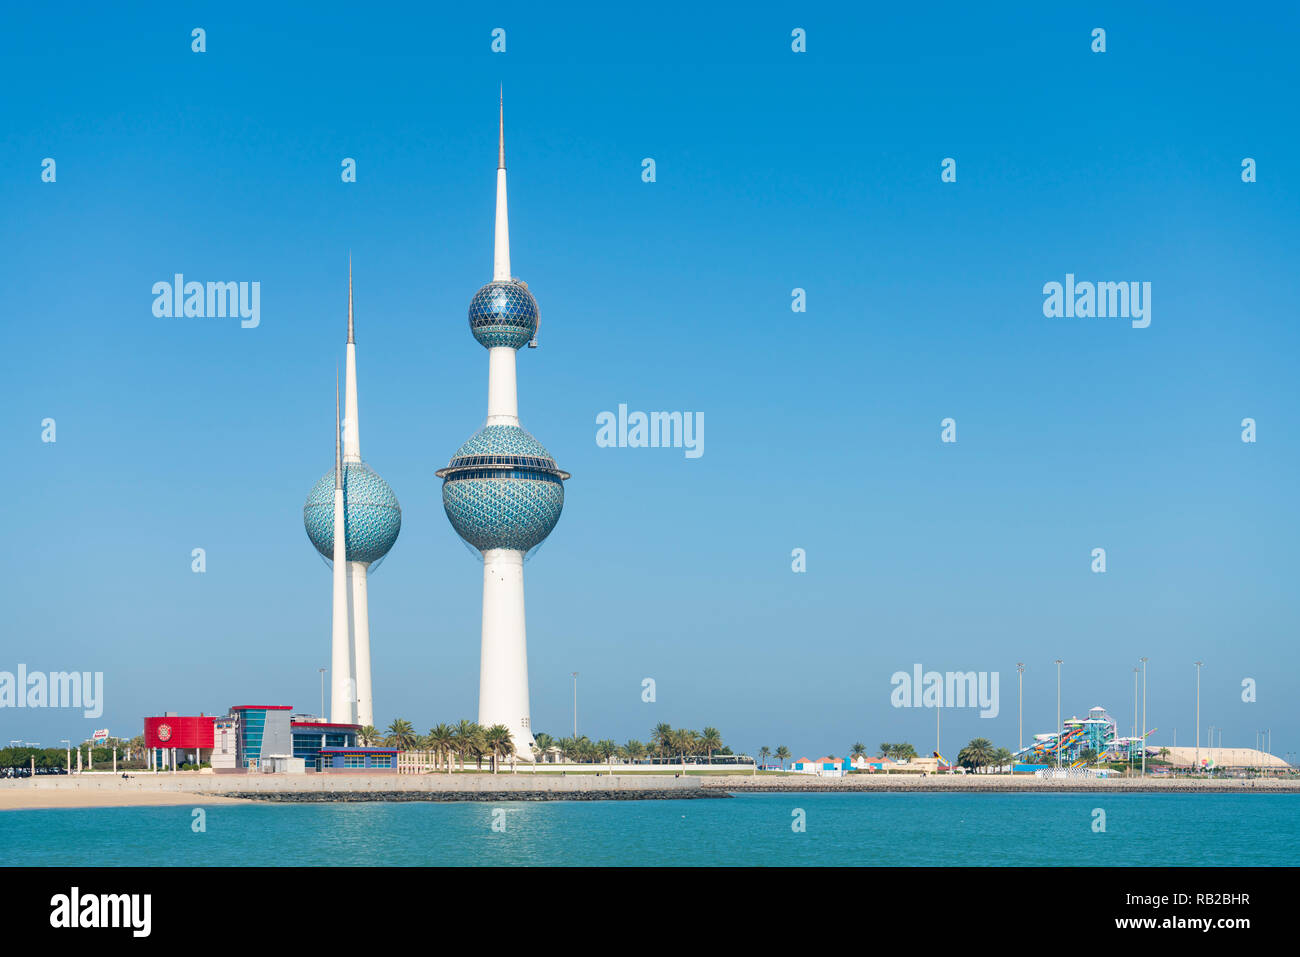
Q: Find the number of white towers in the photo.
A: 3